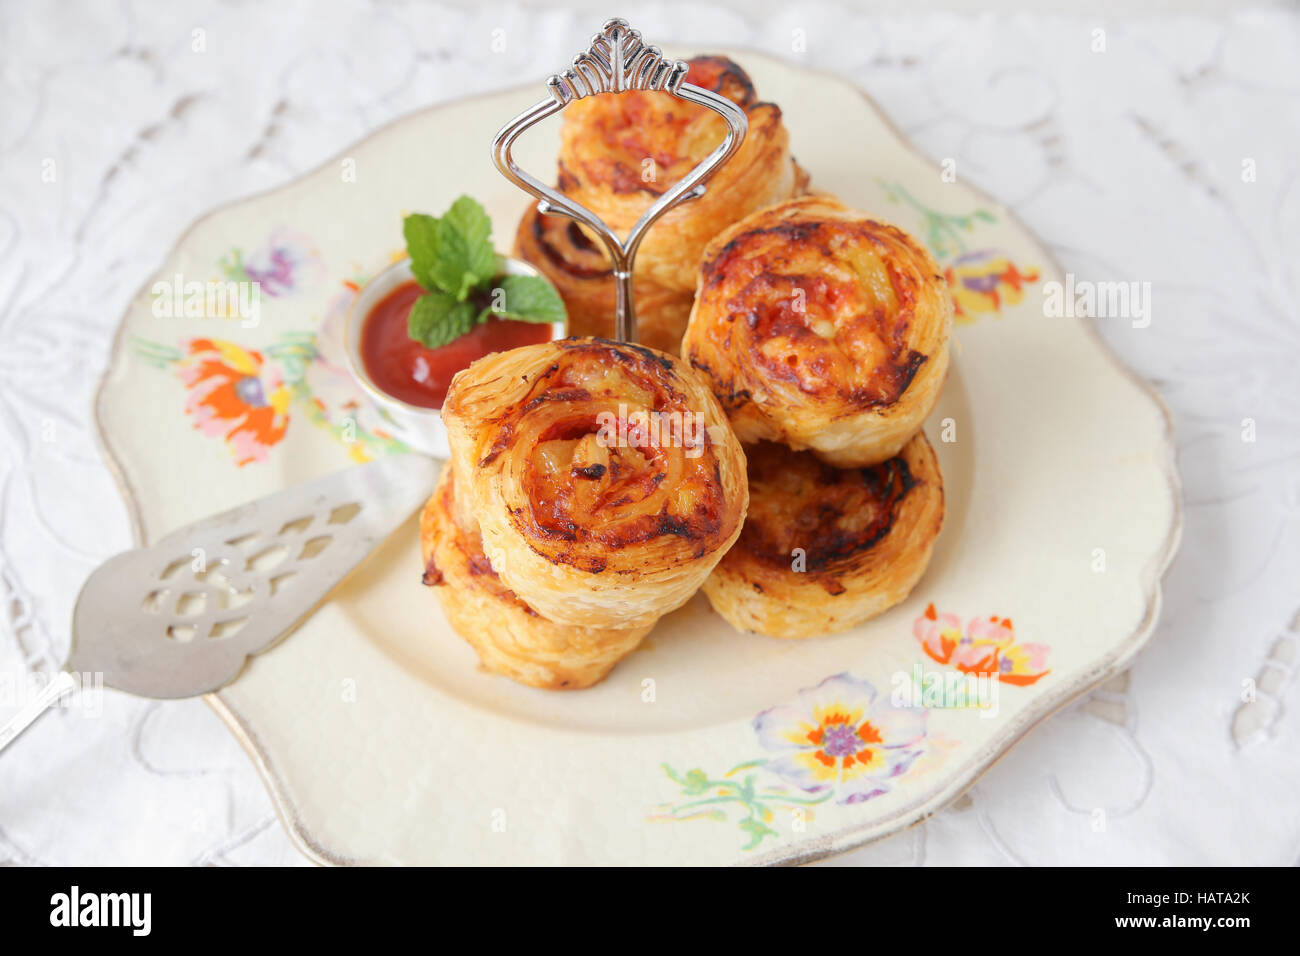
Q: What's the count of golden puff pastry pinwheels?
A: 6